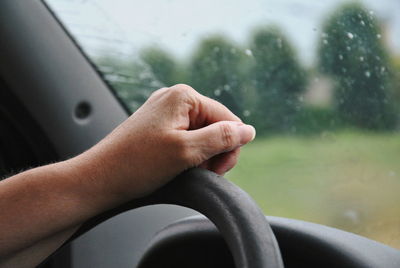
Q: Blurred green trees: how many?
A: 4